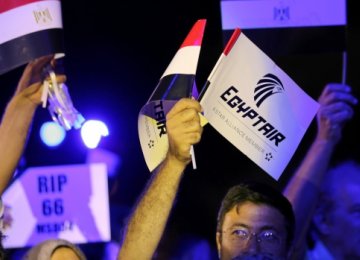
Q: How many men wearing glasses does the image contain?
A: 1